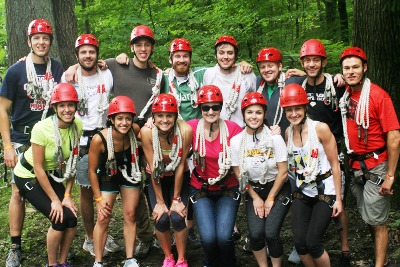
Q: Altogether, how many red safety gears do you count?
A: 14